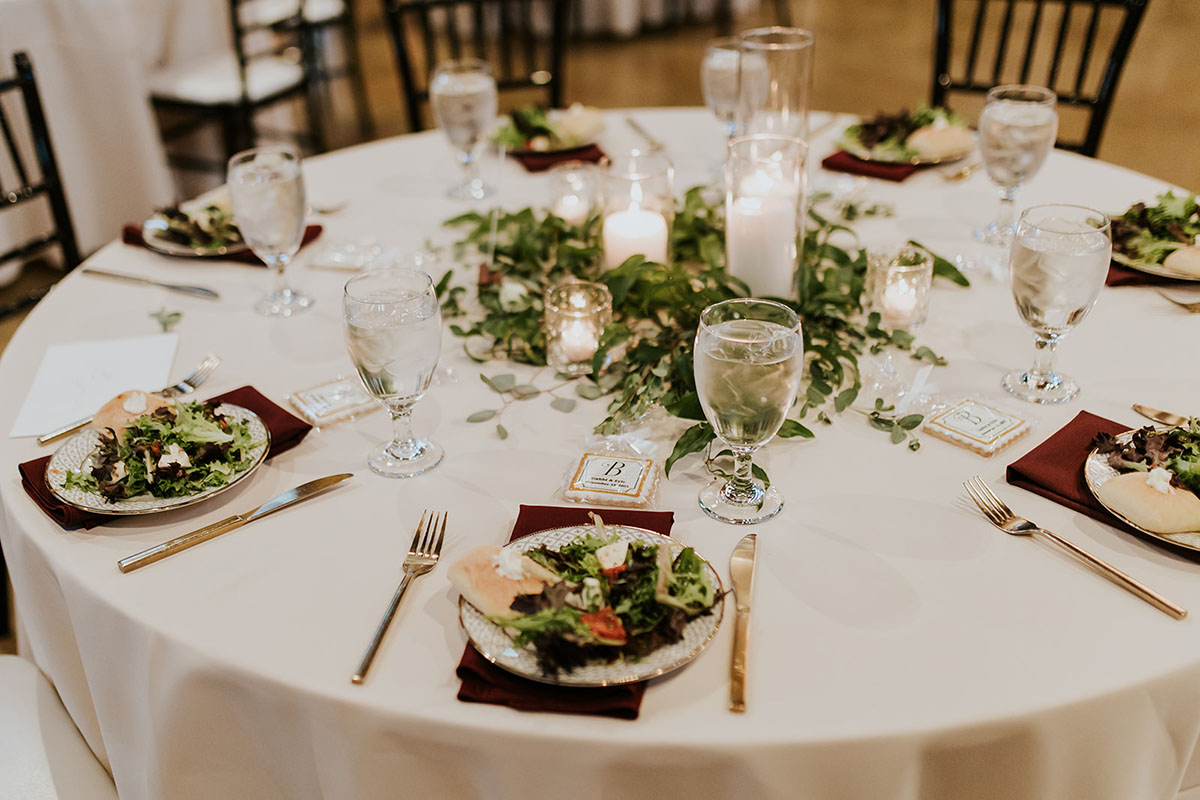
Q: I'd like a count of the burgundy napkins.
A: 7